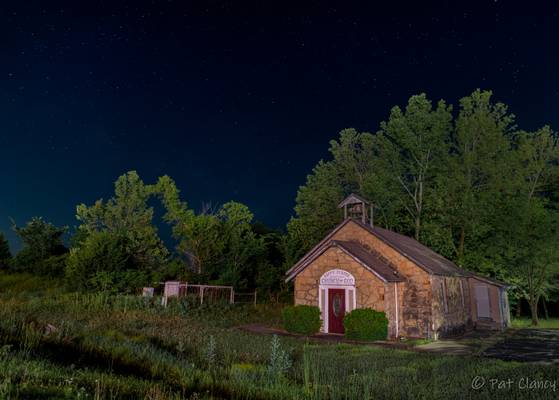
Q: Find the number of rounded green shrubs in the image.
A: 2